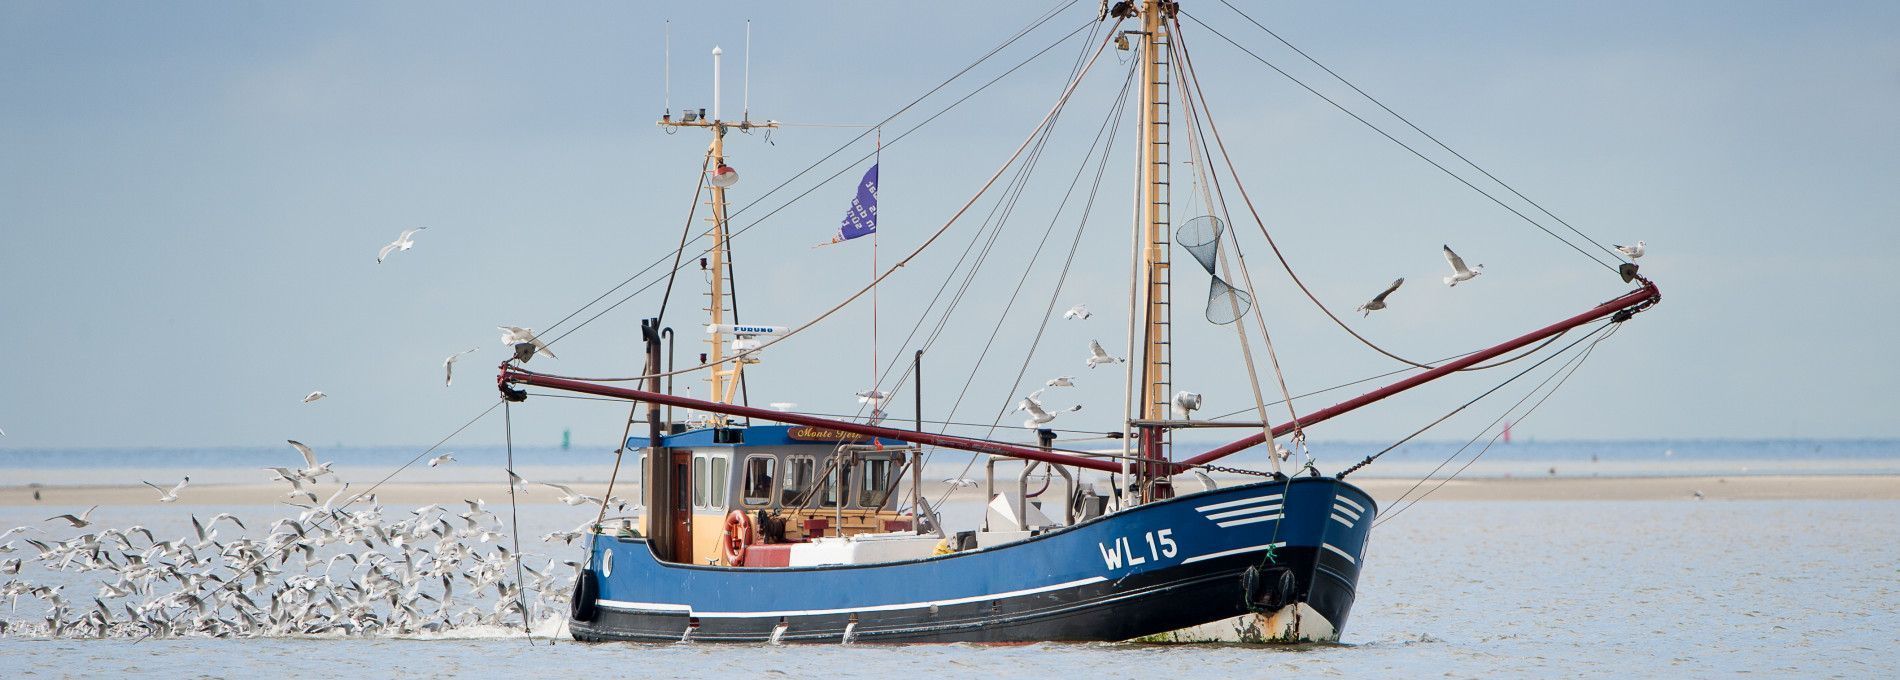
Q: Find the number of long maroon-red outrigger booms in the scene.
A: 2